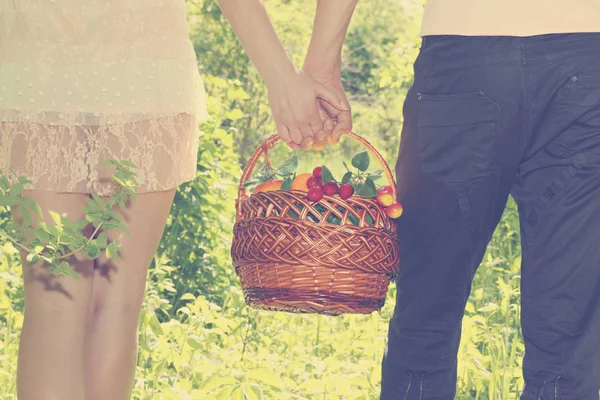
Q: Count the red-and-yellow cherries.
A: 2